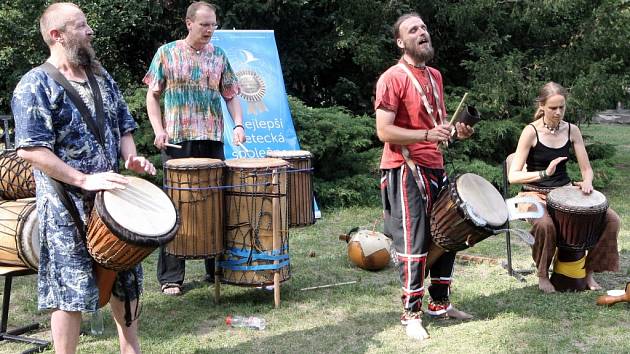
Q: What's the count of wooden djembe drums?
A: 3